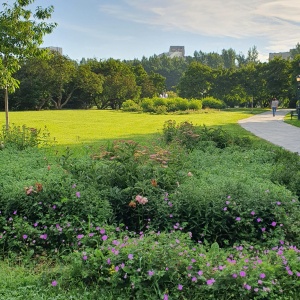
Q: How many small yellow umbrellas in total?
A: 0